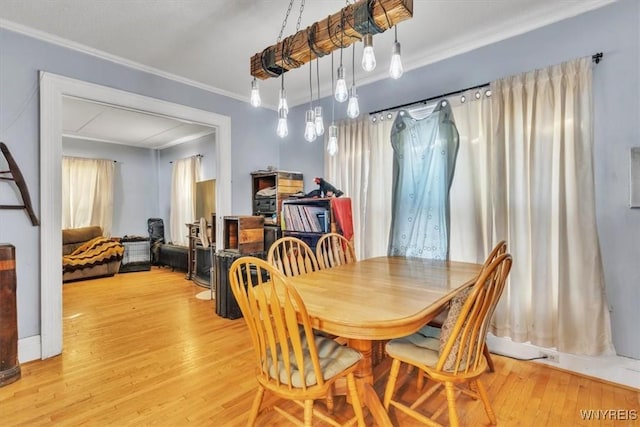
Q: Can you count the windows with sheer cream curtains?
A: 3